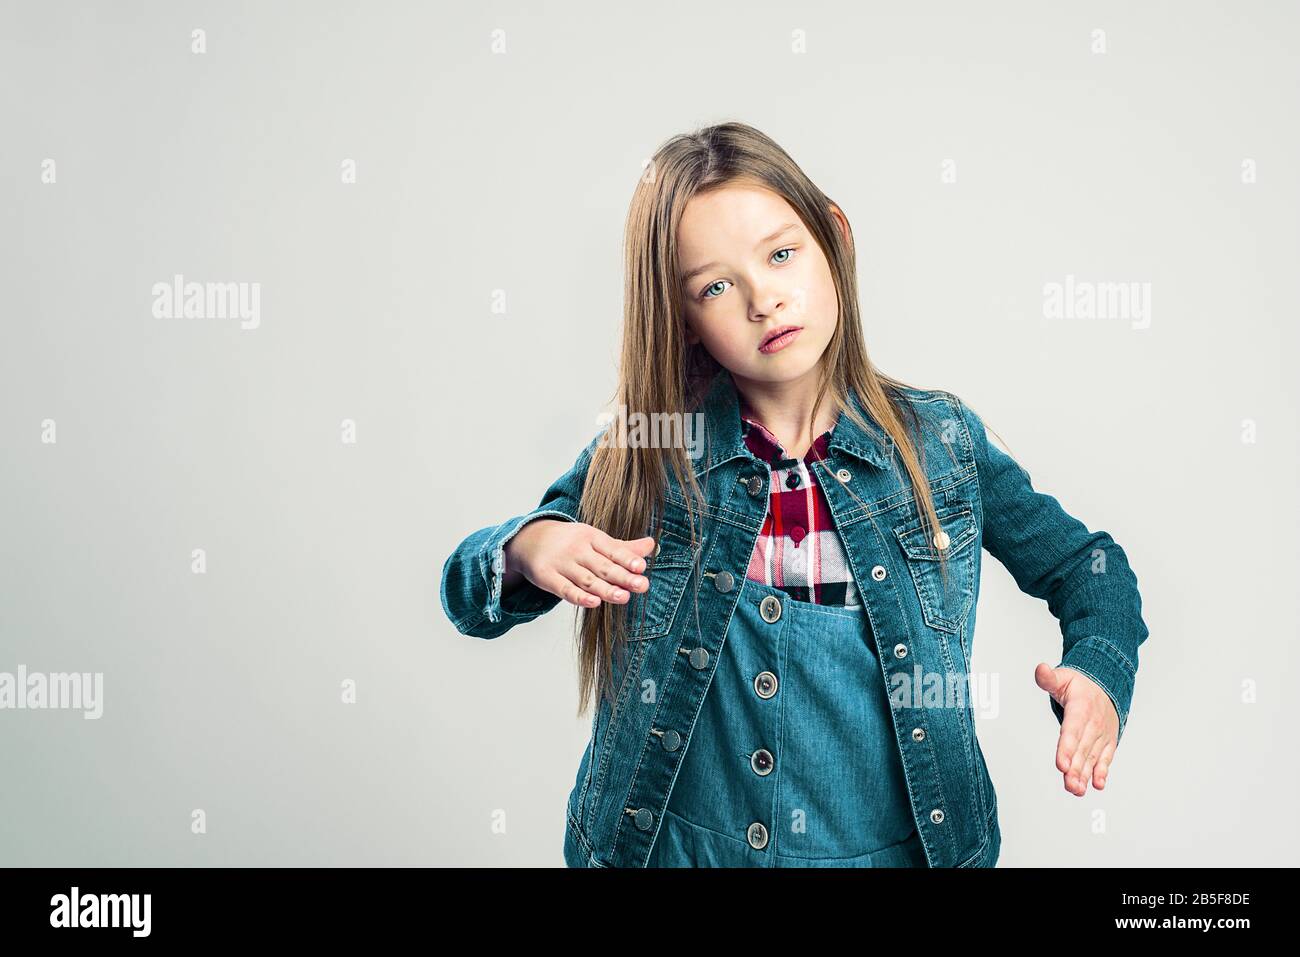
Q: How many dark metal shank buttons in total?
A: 5